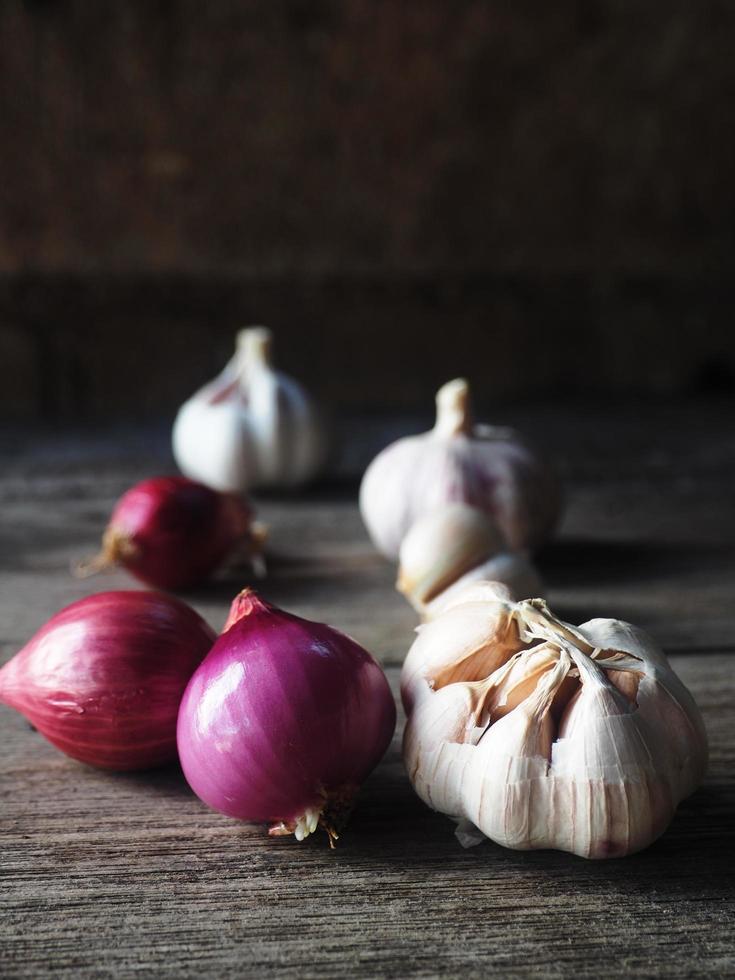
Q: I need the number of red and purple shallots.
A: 3